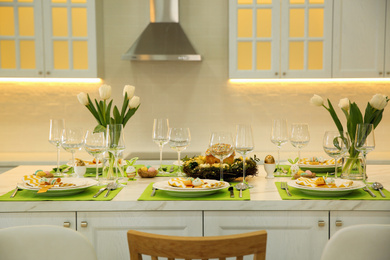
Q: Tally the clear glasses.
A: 12